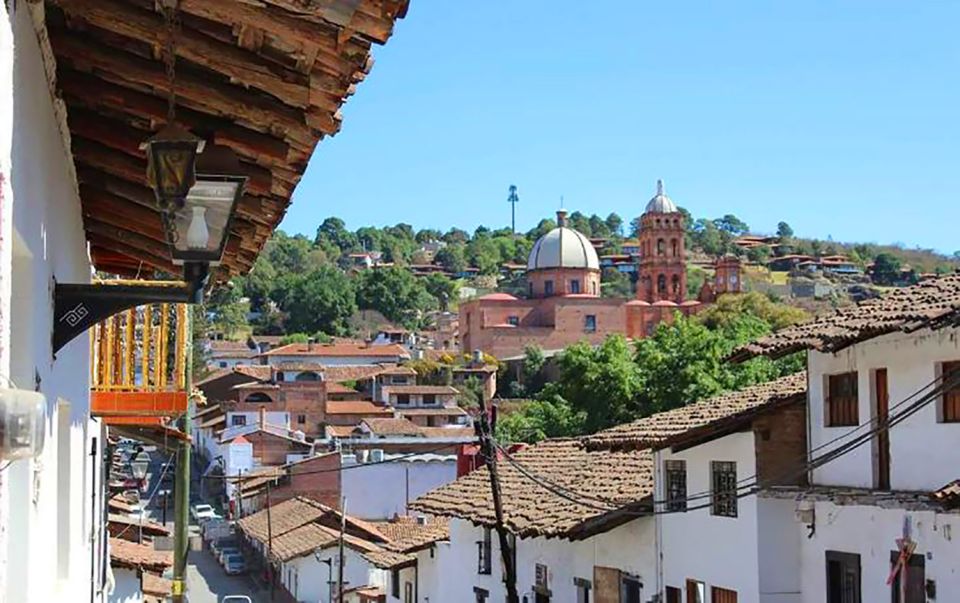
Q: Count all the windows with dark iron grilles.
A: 2